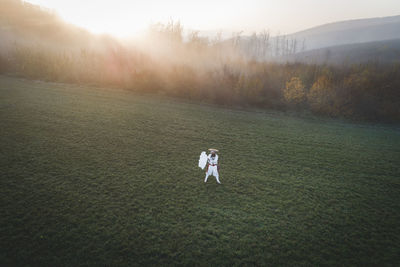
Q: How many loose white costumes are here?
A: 1